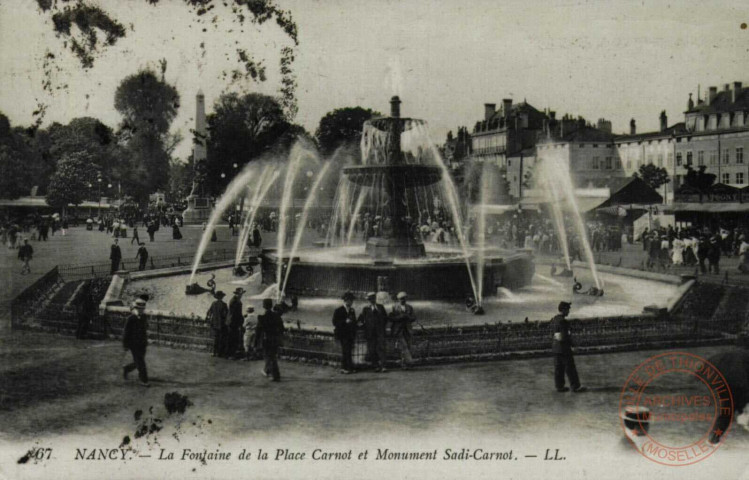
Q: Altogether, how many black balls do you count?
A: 0